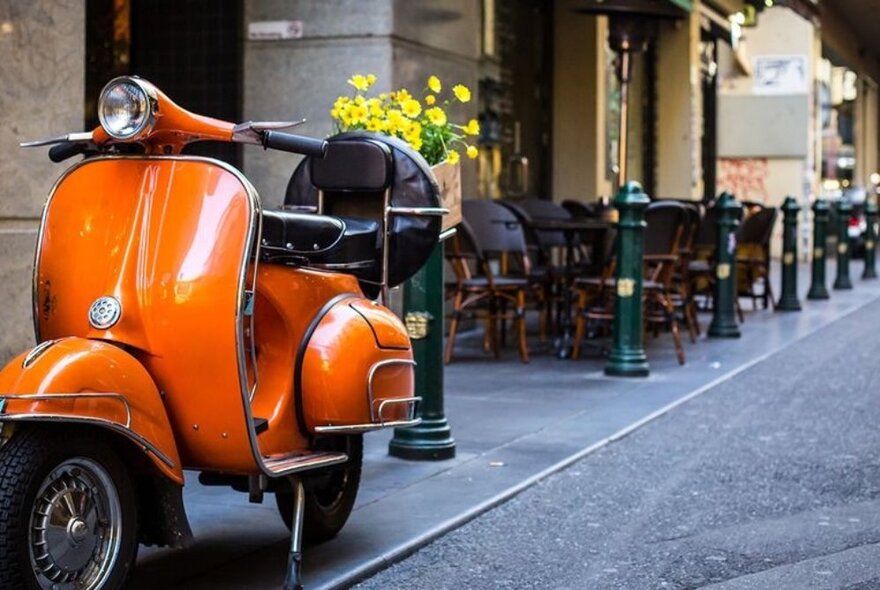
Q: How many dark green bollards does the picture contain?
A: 7